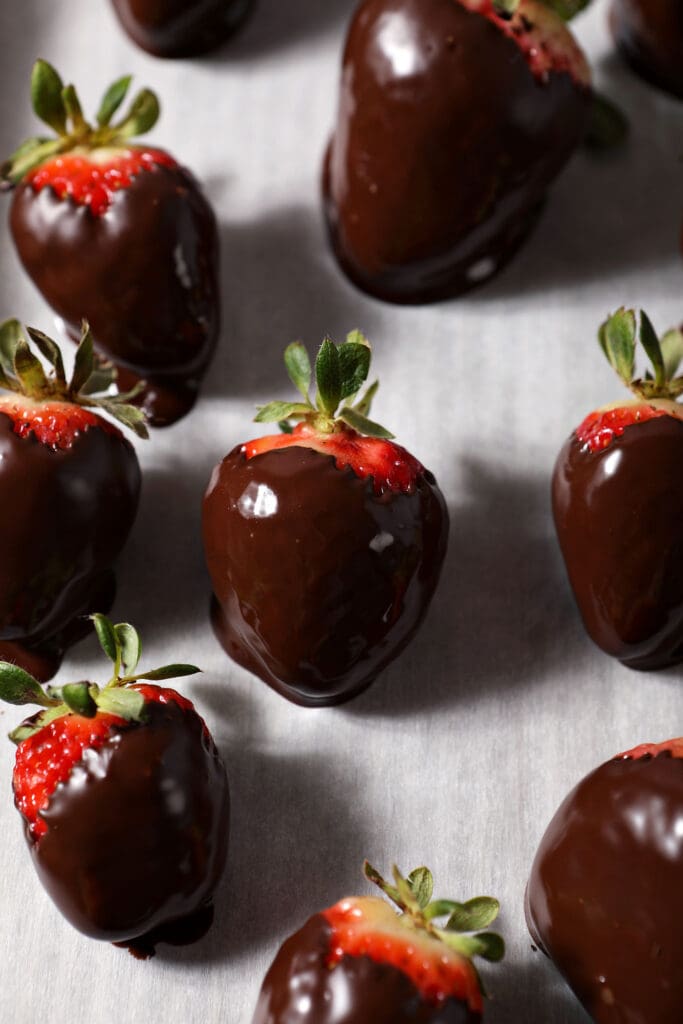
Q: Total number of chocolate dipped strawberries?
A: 10